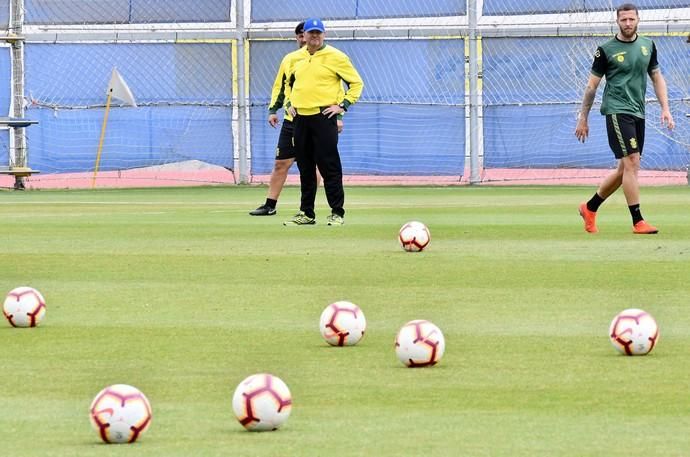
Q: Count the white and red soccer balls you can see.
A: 7